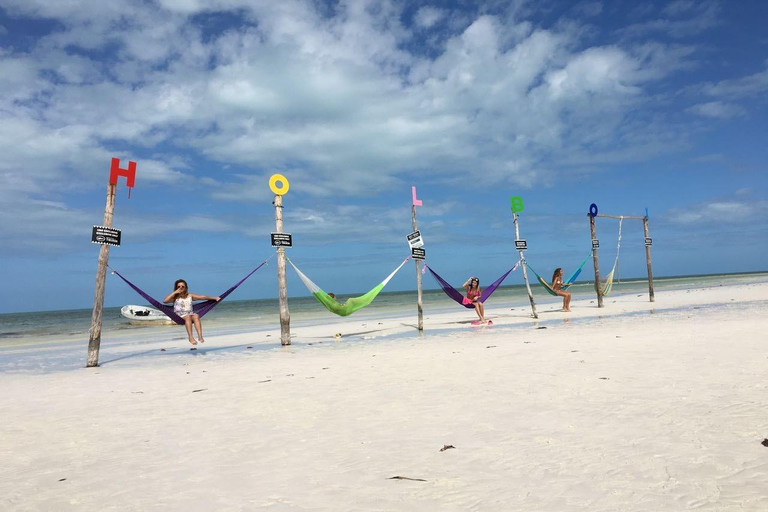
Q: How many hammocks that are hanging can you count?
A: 5